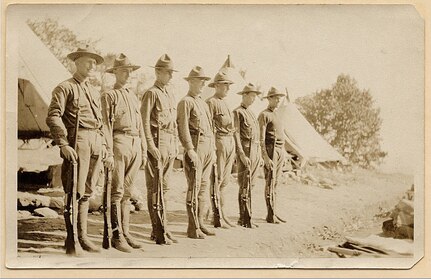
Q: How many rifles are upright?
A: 7